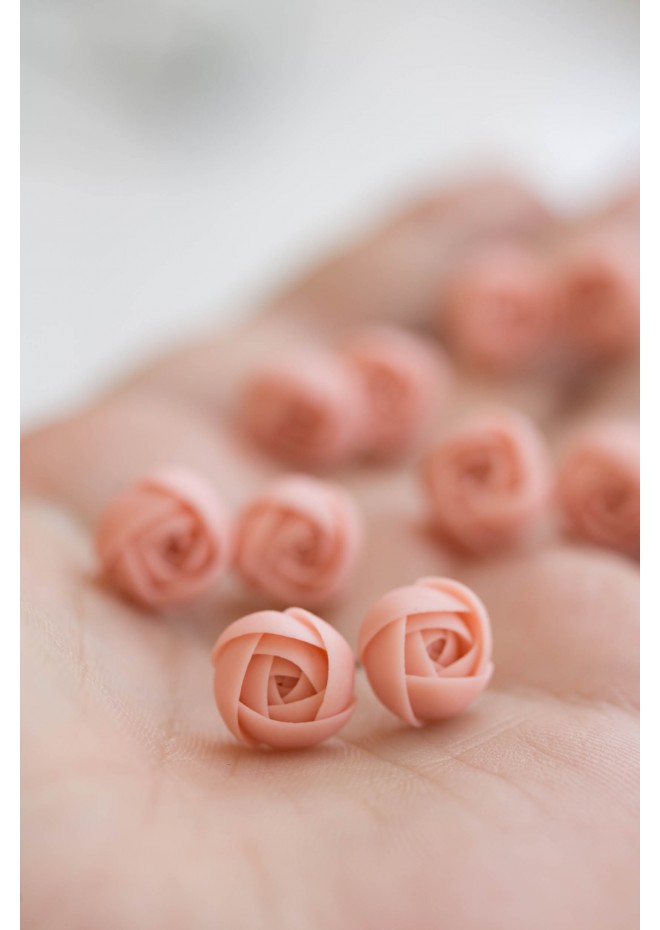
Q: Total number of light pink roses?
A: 10